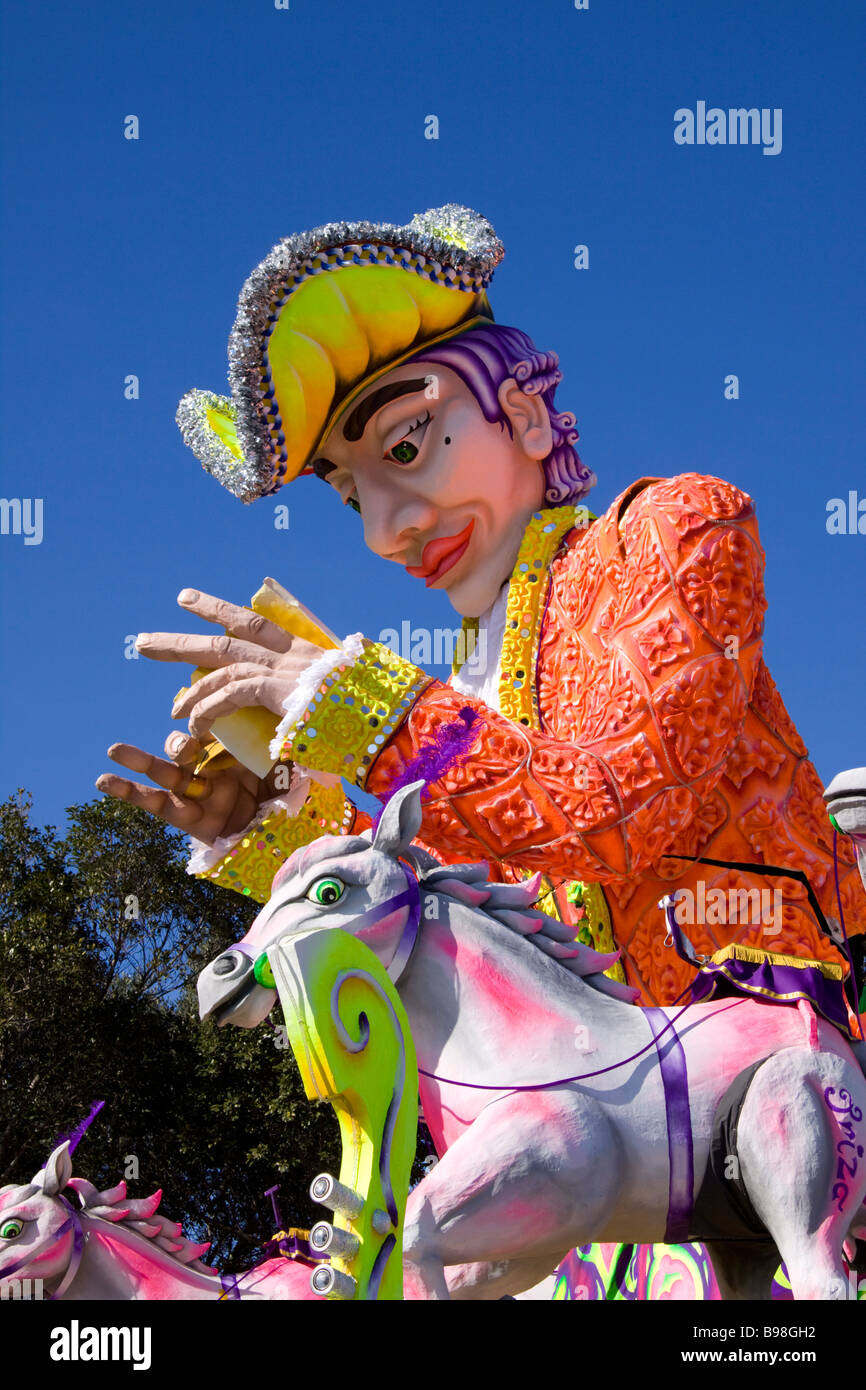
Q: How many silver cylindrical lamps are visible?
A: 3